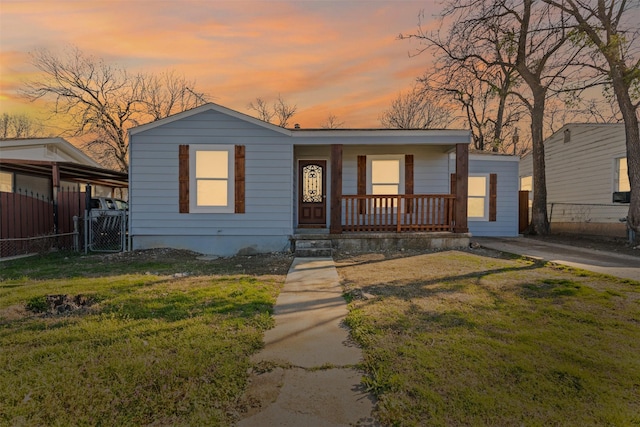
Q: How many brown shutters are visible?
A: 6